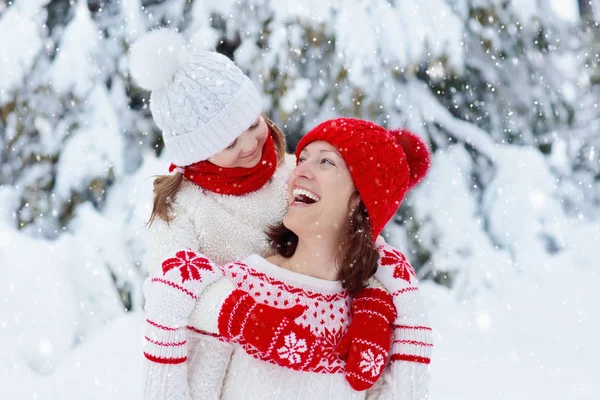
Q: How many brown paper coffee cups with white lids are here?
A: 0